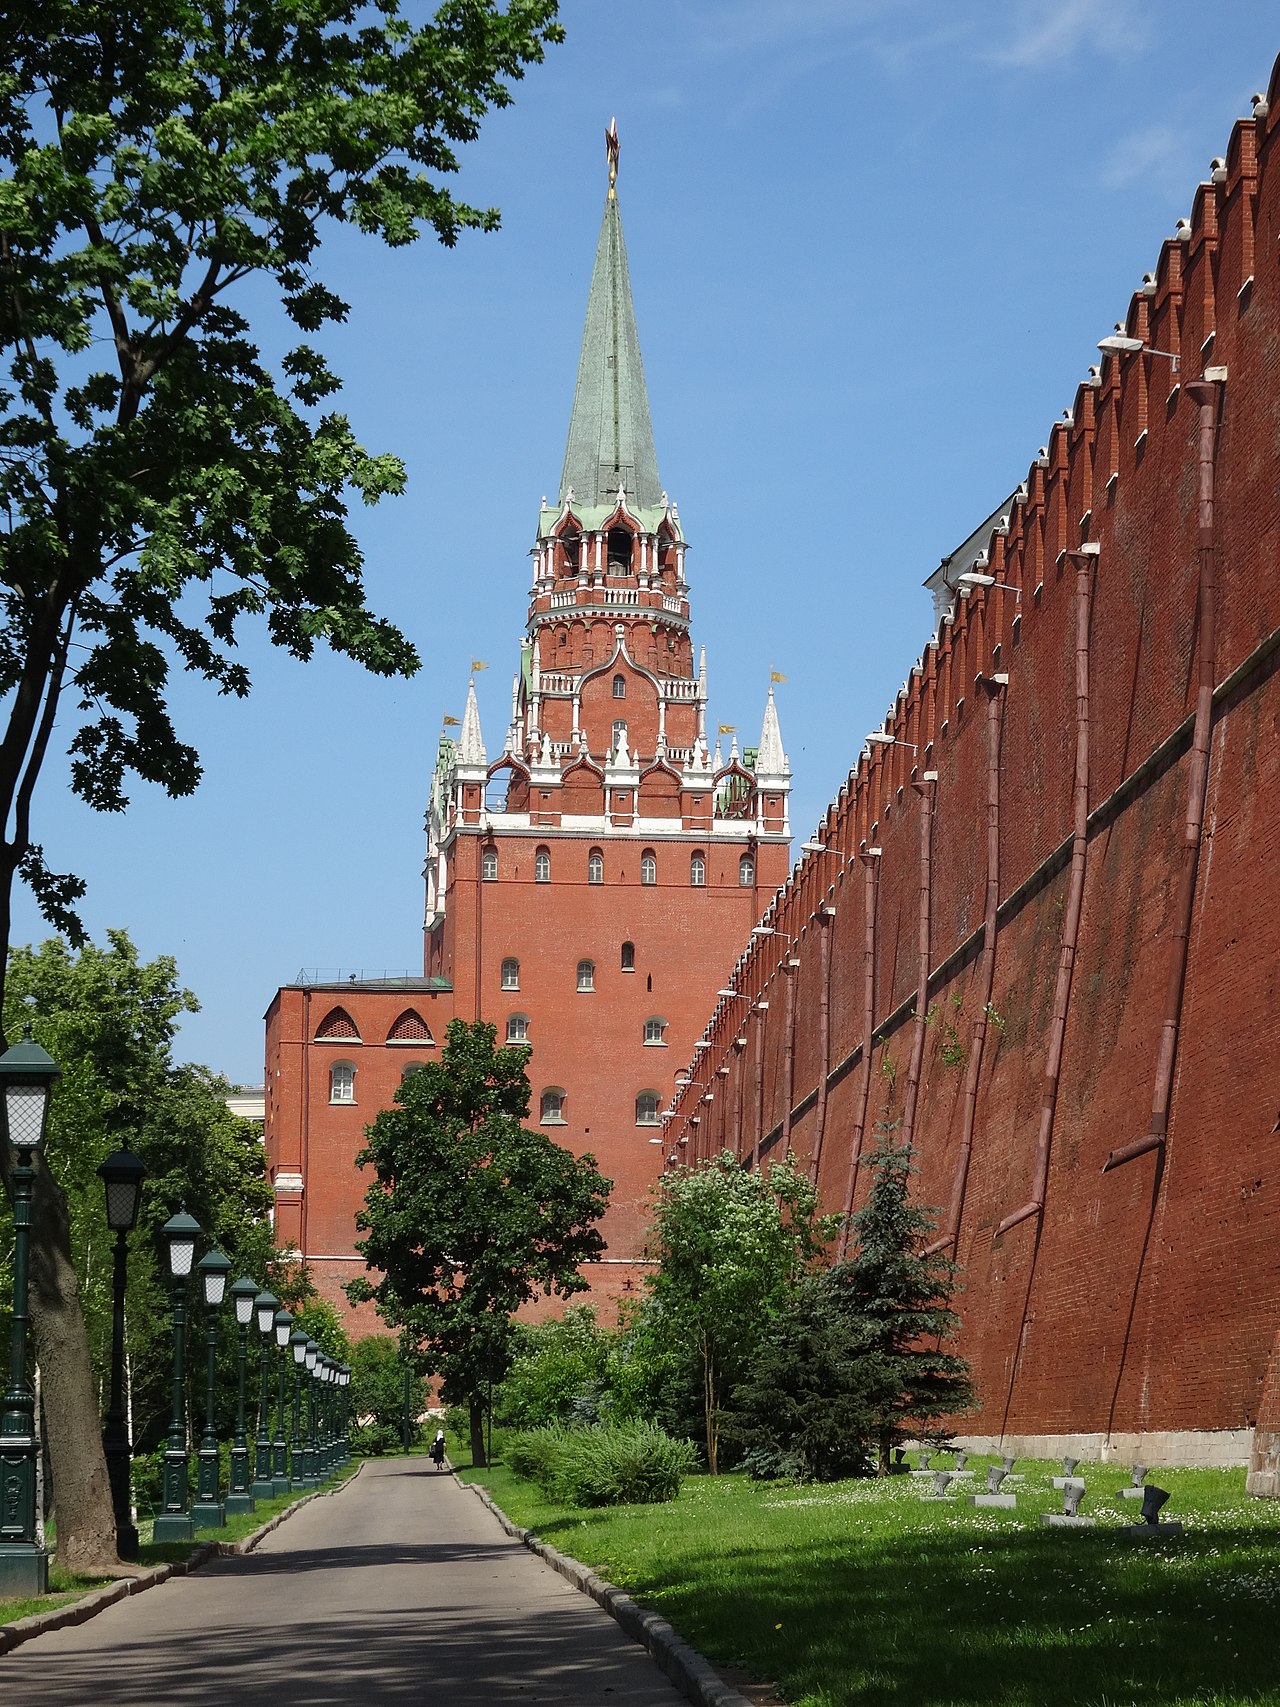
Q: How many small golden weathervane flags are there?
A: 4